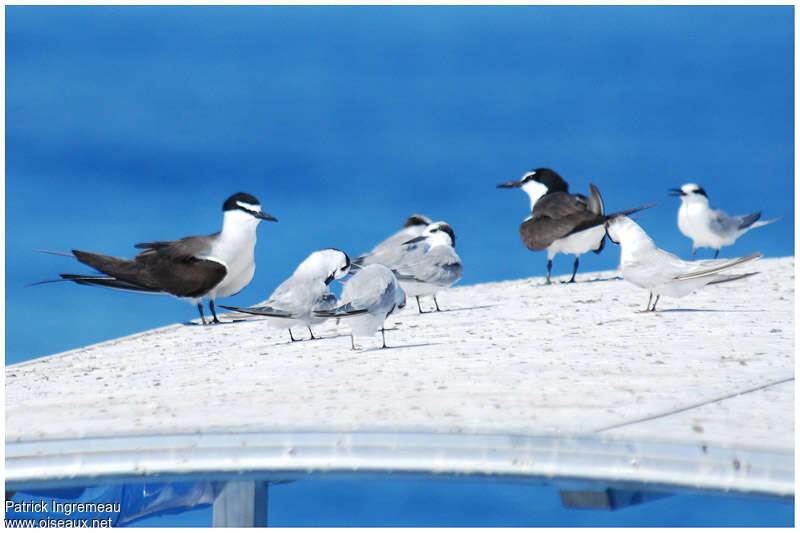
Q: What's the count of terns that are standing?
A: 8